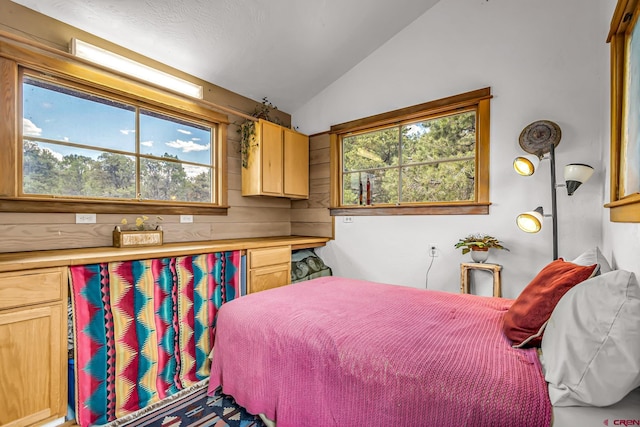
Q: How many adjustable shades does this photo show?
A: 3